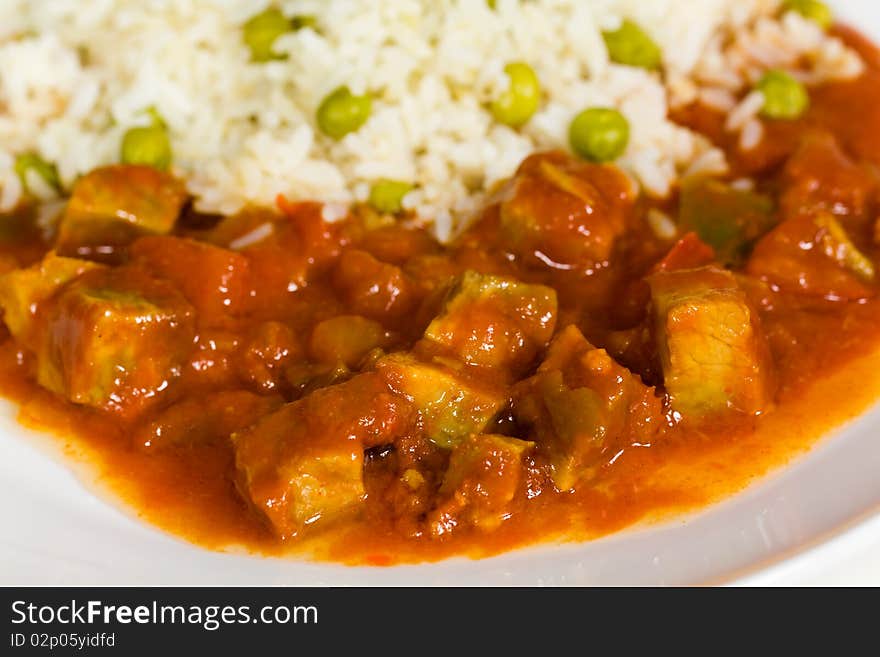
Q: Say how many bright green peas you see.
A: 10